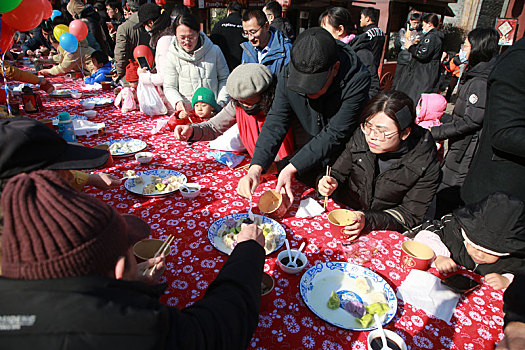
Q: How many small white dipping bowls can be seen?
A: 7